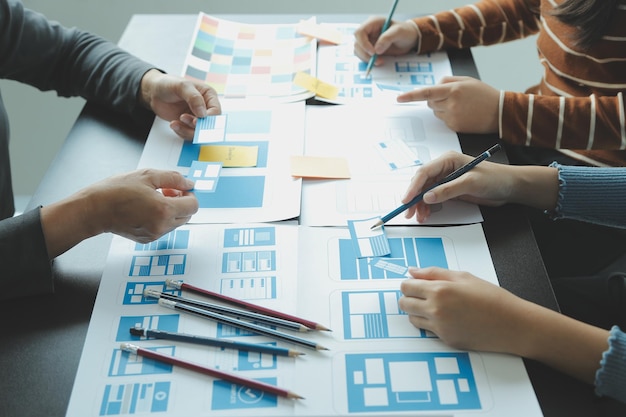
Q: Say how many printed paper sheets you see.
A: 6